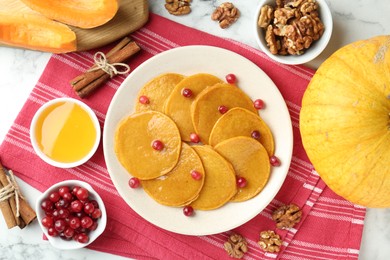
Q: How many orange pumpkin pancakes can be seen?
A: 8